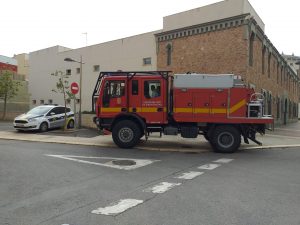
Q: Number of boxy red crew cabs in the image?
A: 1